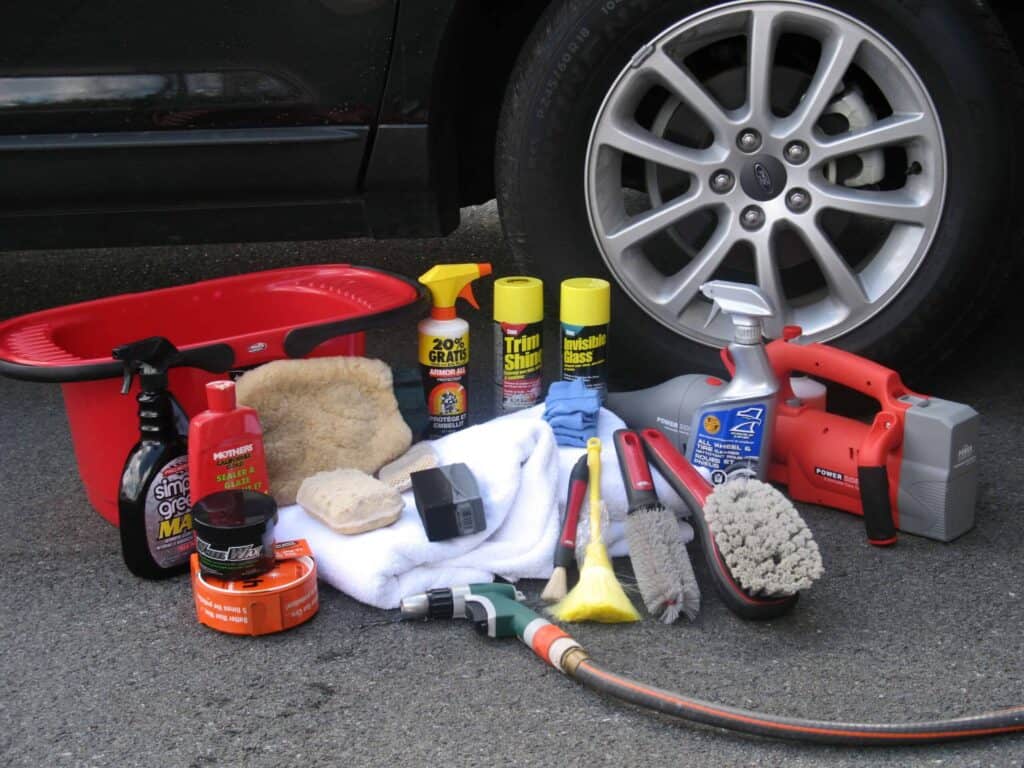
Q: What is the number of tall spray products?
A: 5